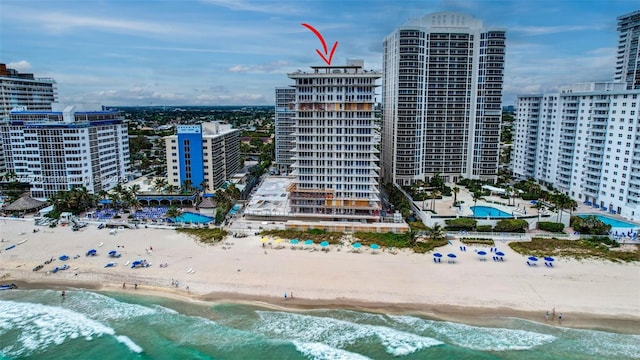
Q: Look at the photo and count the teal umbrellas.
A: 5